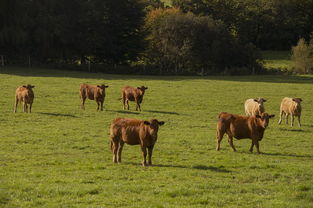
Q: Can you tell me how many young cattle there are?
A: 7